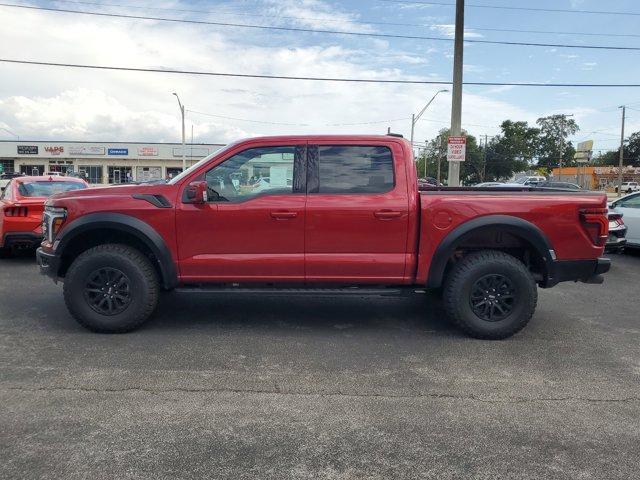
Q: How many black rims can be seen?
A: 2